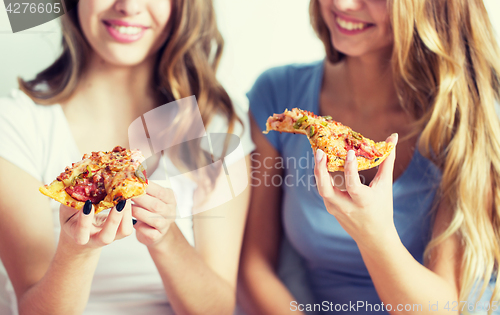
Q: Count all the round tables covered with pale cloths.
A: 0